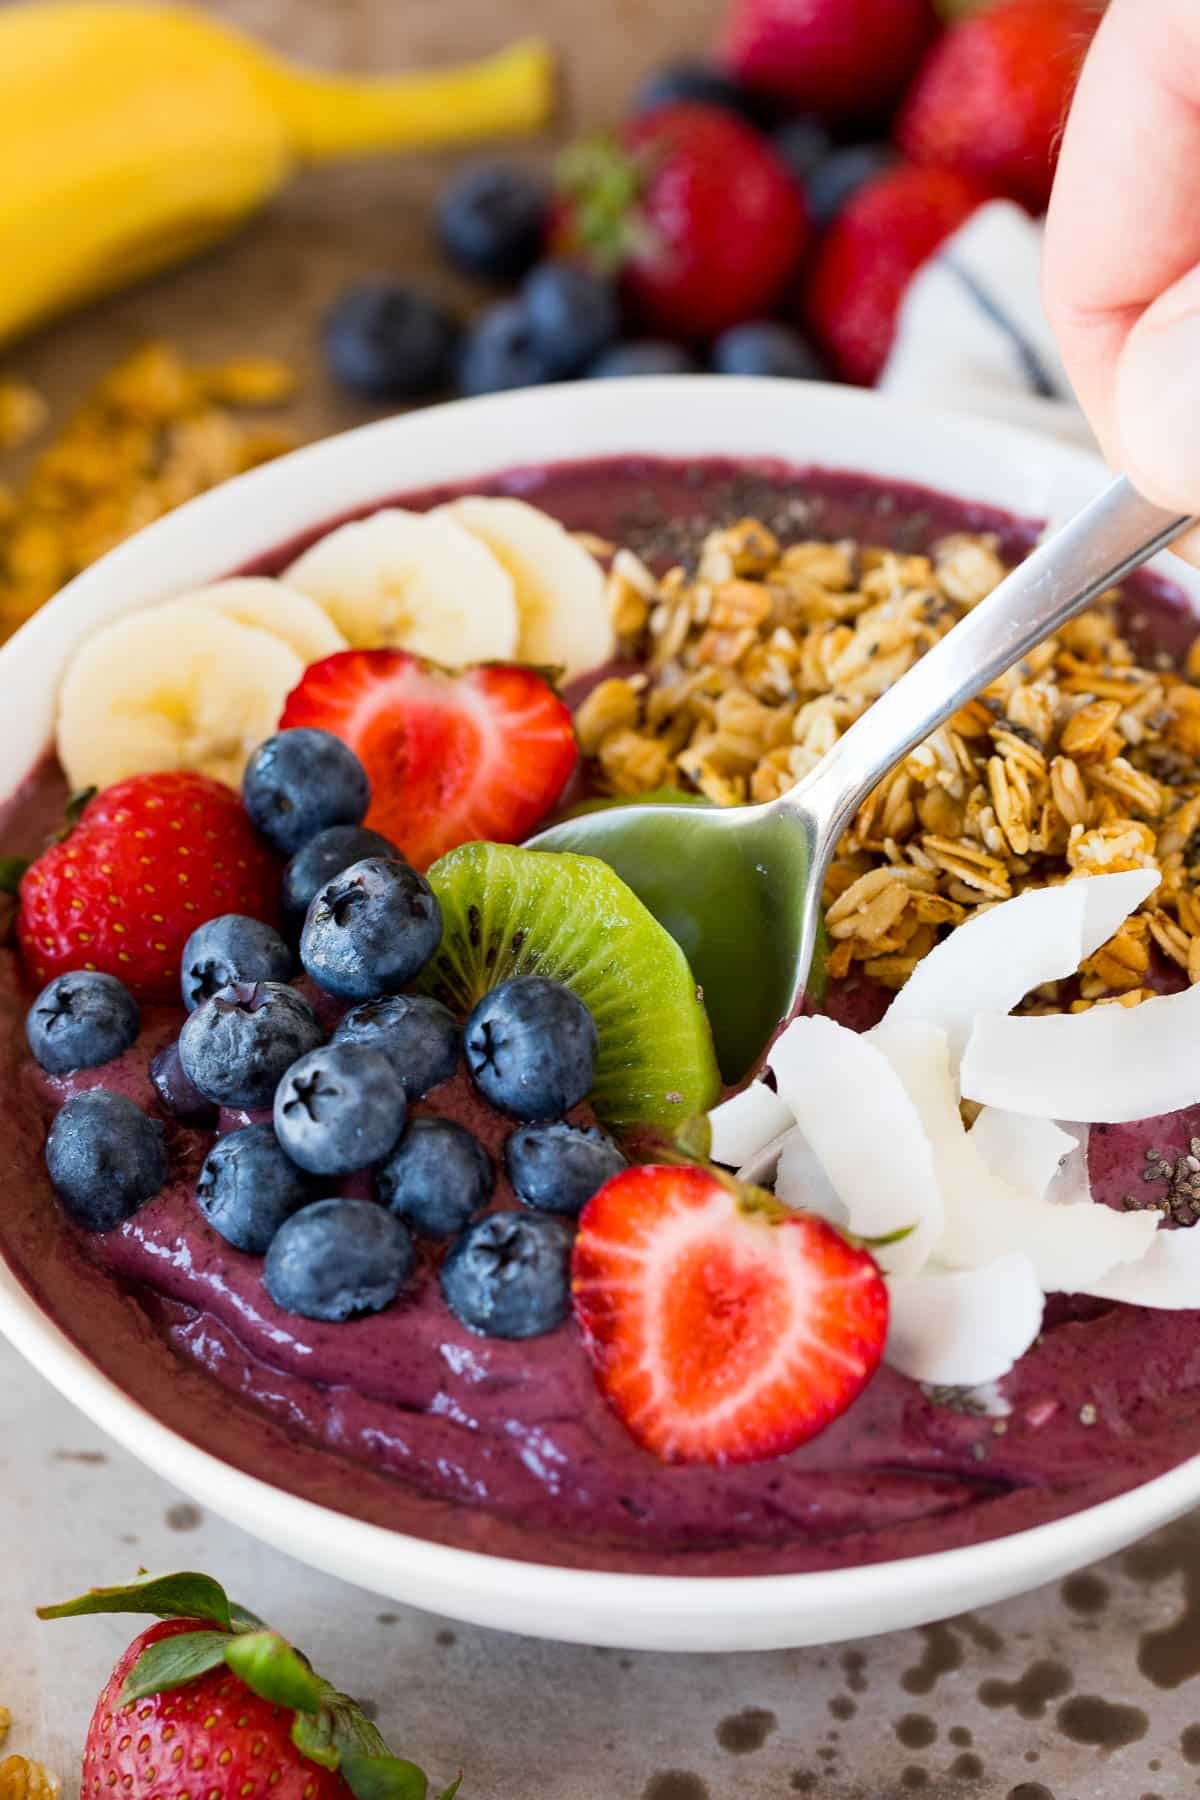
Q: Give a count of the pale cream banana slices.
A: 4